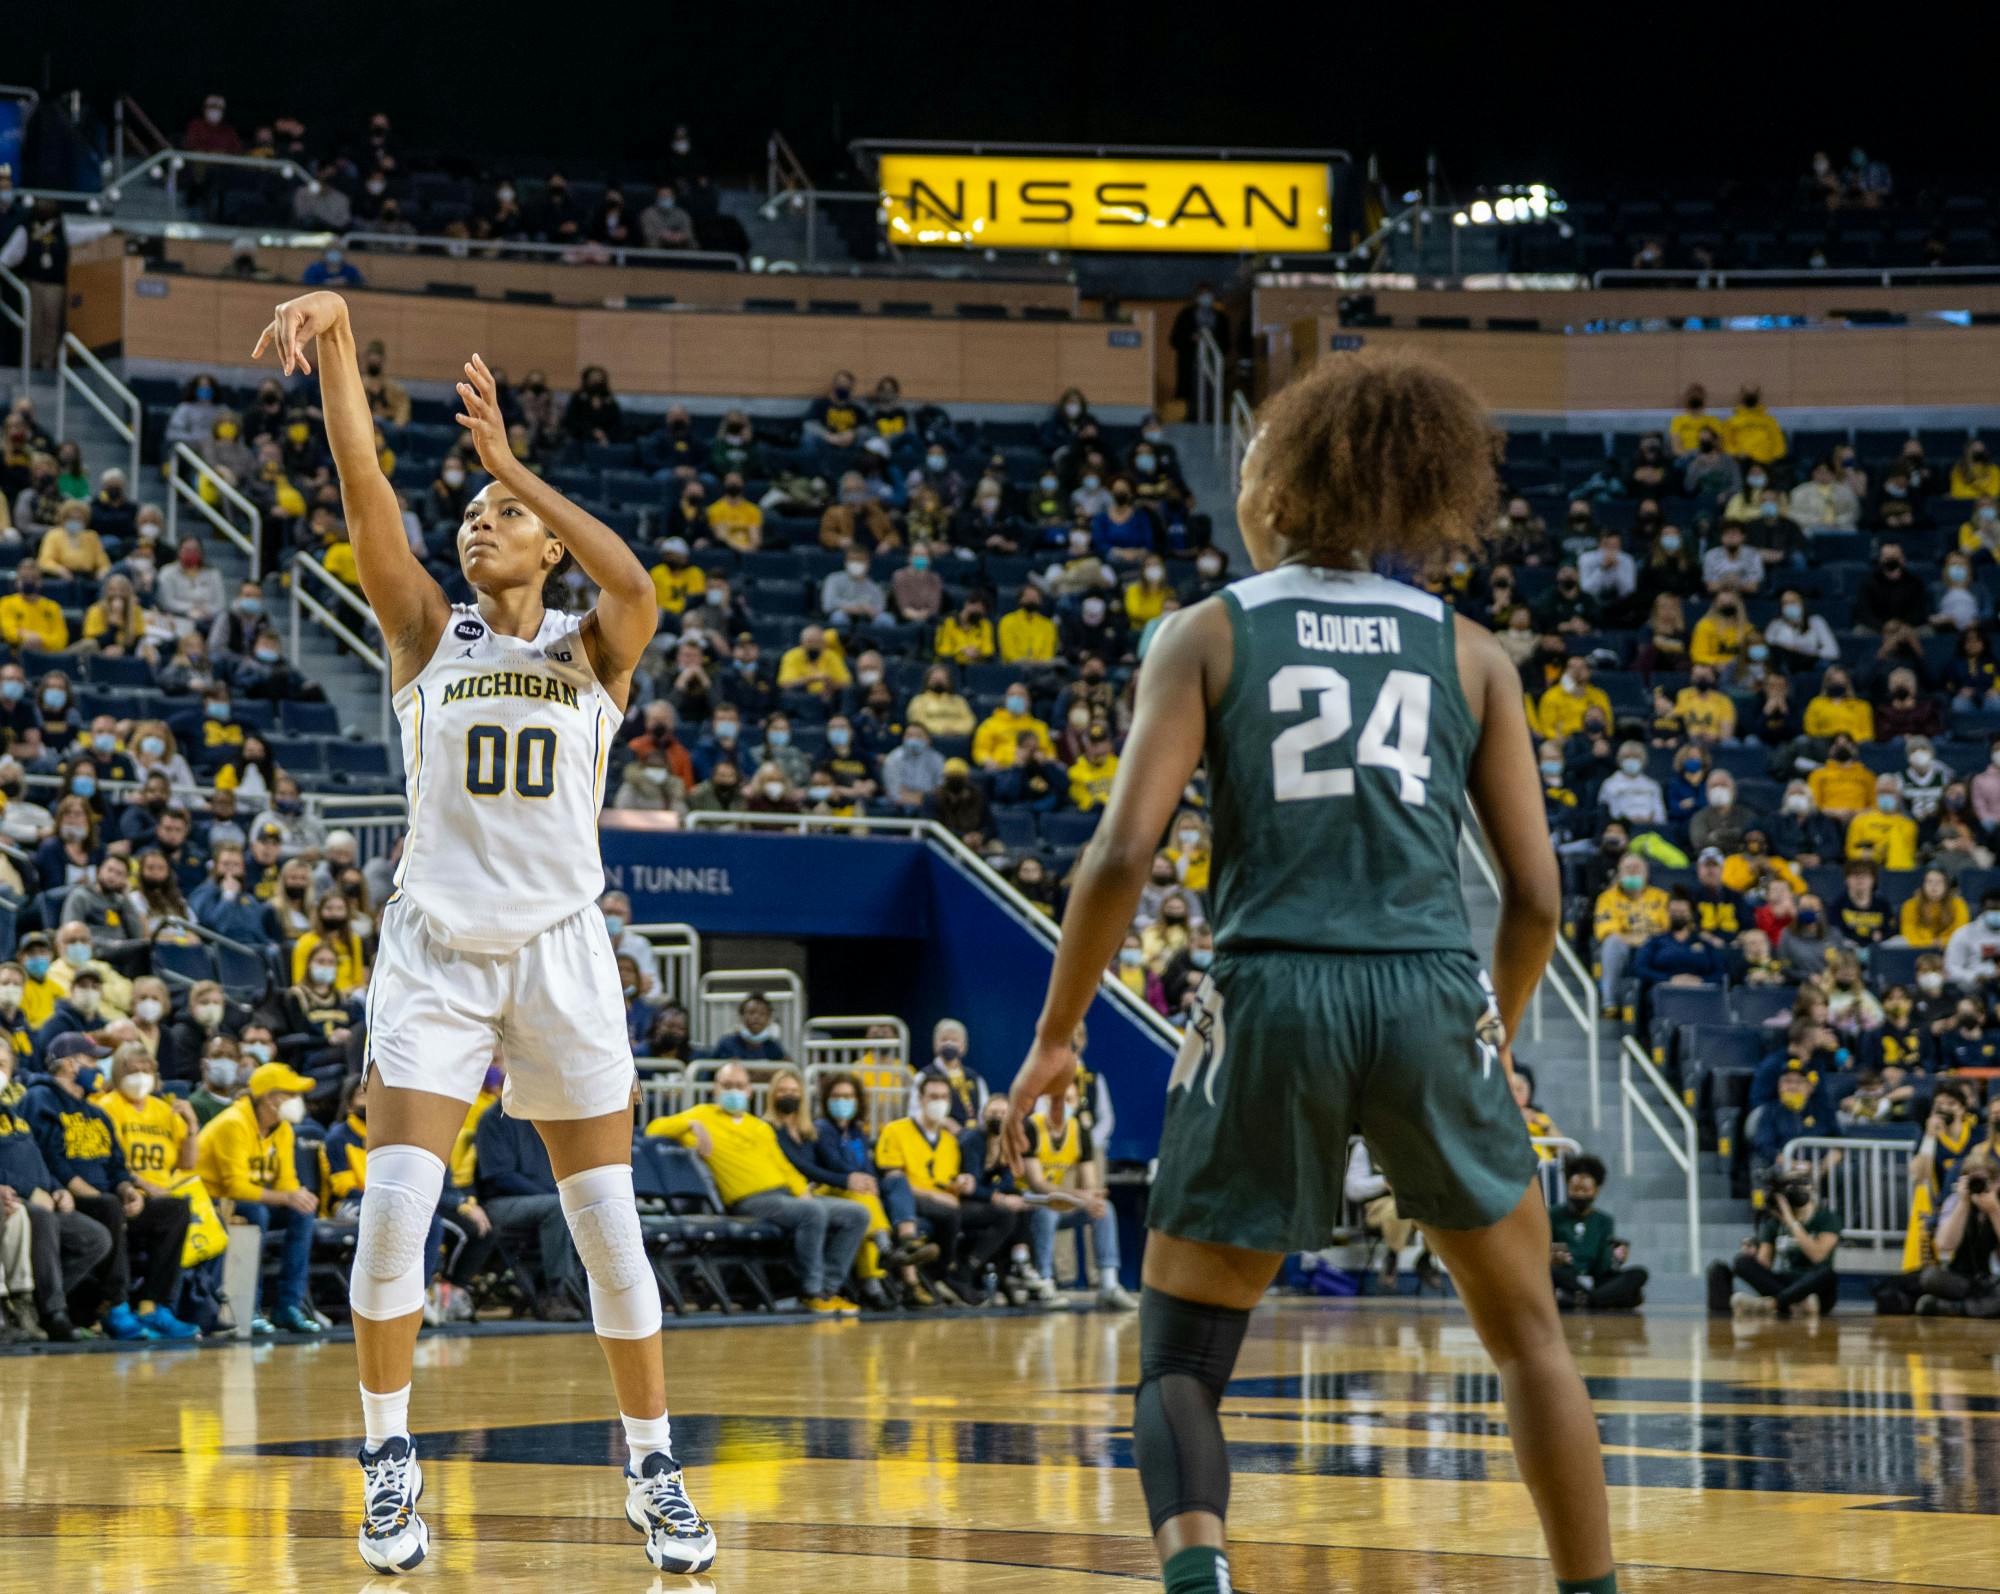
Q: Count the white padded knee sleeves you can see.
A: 2